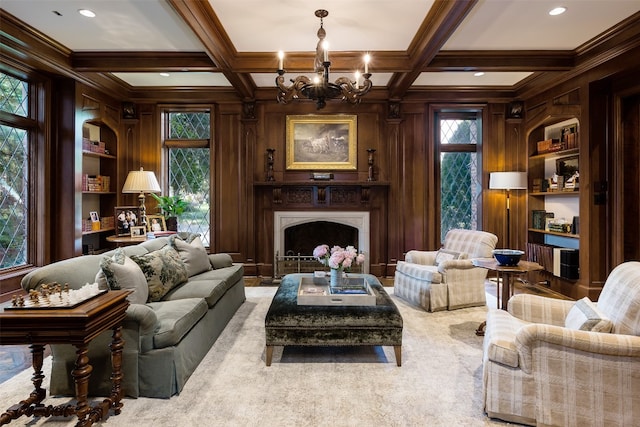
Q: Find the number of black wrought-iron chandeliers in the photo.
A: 1